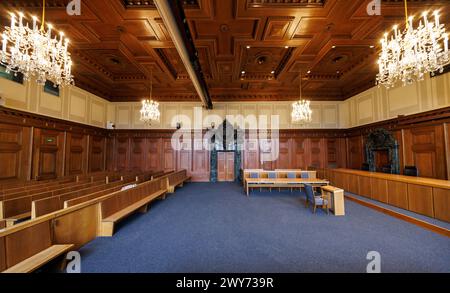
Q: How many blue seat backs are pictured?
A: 5